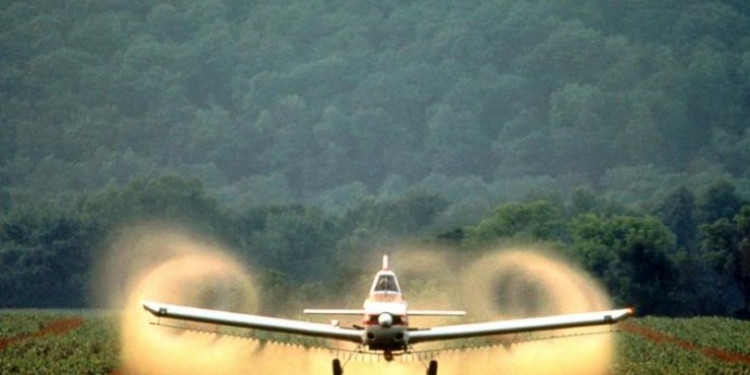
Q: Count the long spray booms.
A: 2